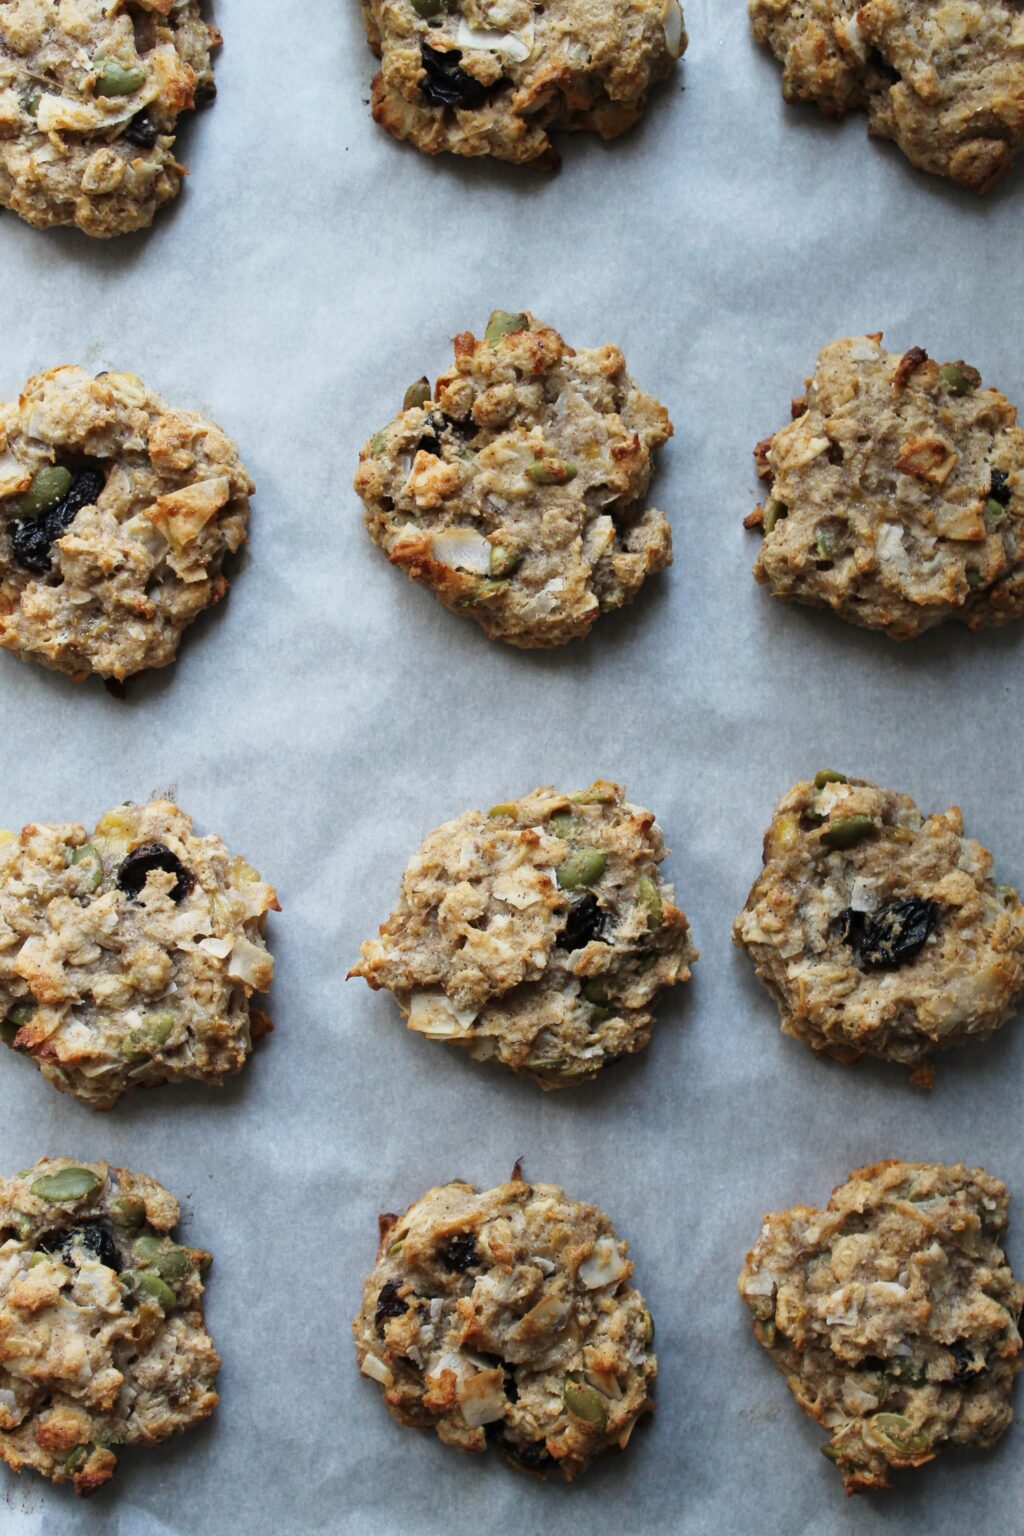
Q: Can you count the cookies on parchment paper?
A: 12